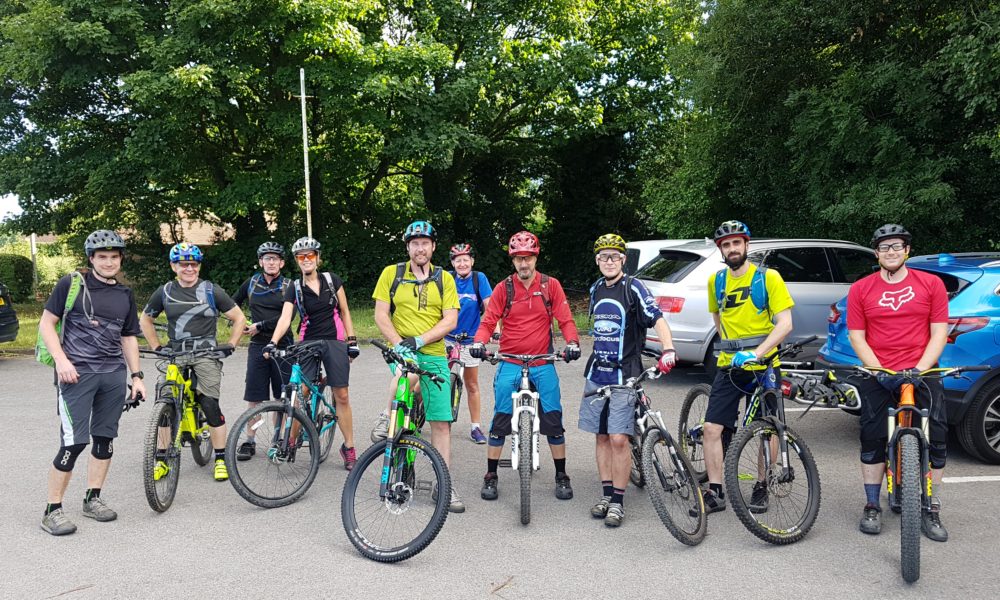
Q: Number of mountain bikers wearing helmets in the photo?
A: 10